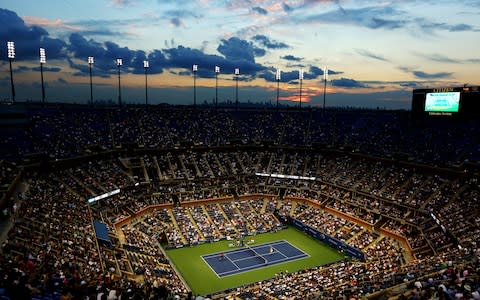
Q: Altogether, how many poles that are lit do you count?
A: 11